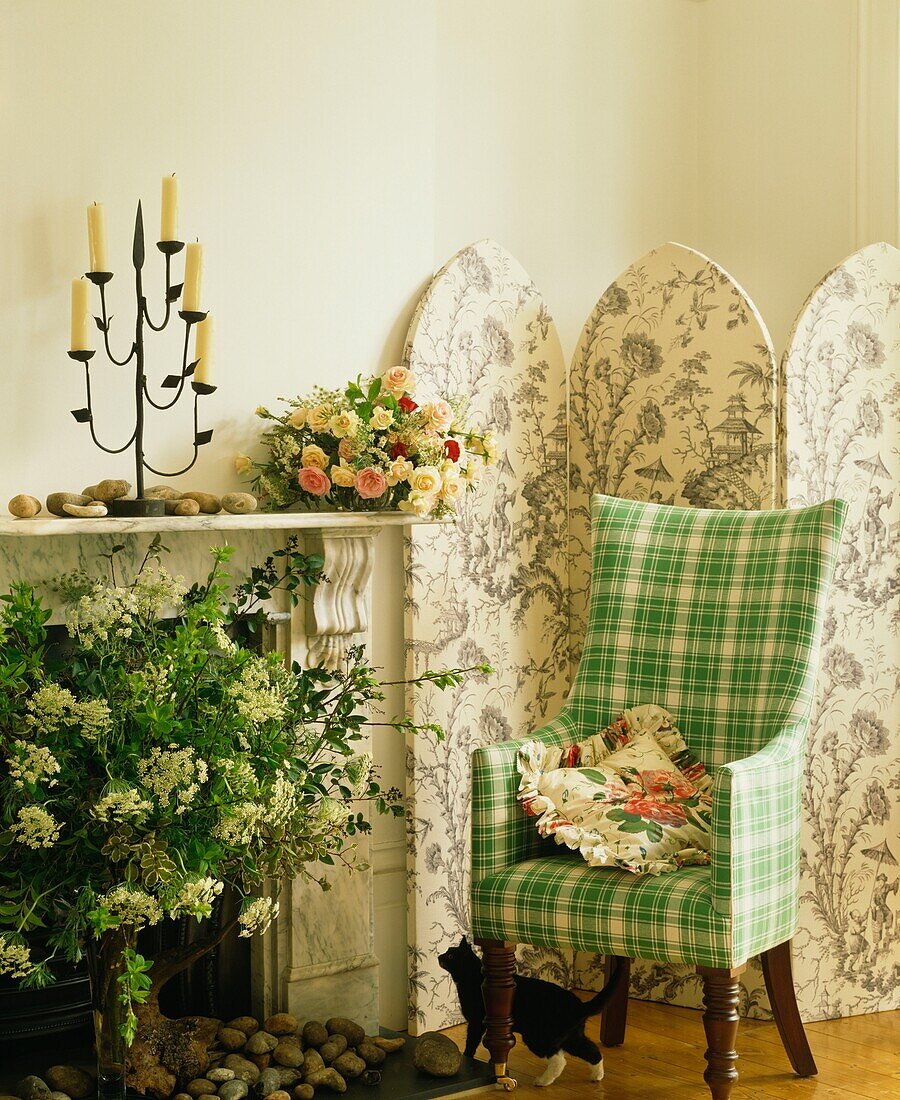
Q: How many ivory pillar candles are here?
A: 5